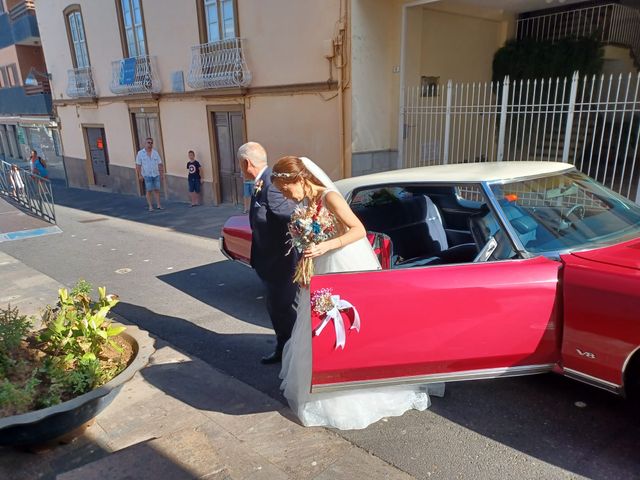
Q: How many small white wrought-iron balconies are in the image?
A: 3